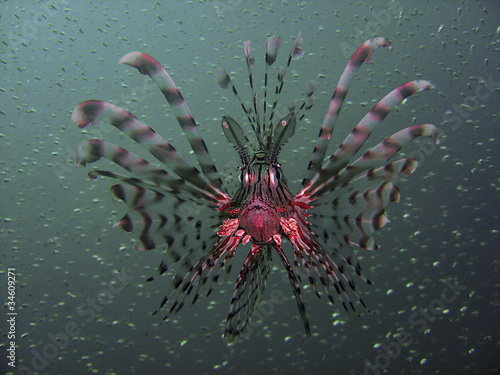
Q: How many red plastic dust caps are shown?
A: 0